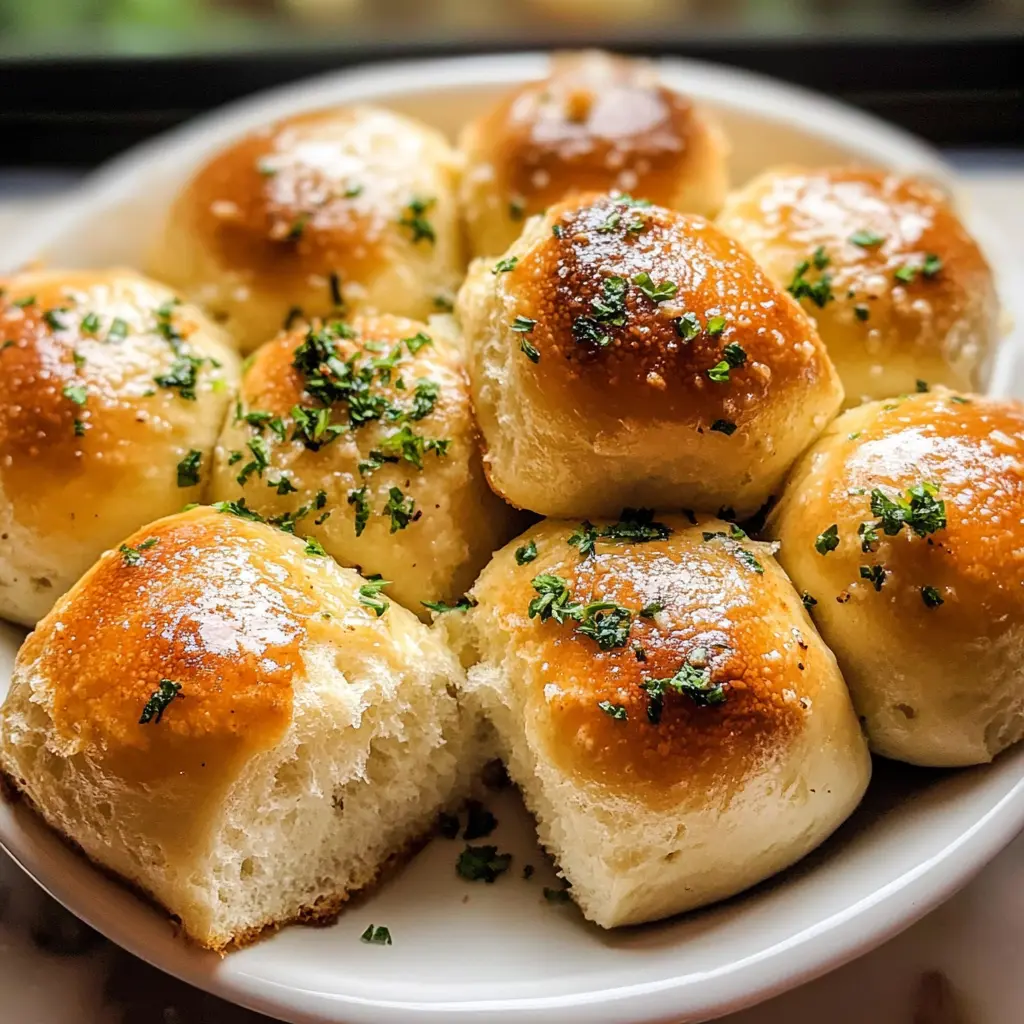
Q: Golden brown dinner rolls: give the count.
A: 9